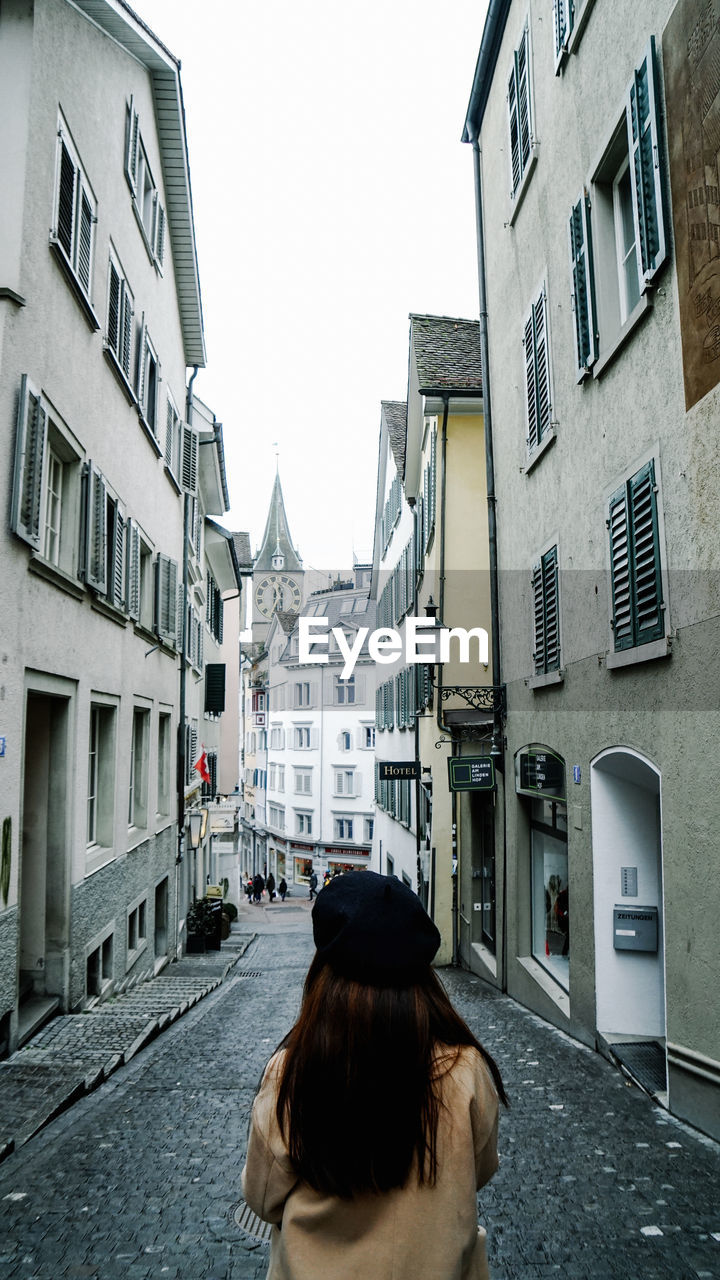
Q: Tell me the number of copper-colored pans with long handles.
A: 0